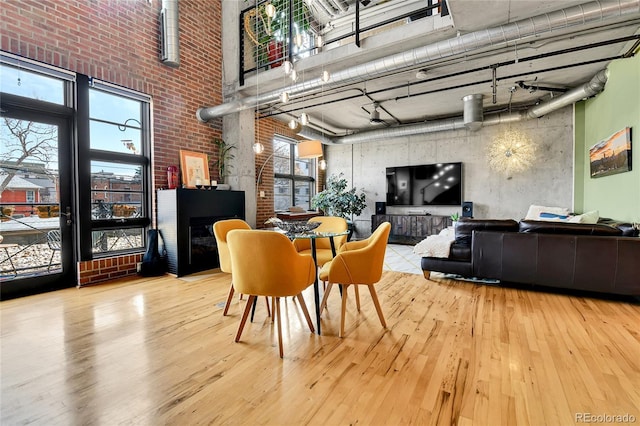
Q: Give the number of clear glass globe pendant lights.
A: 11